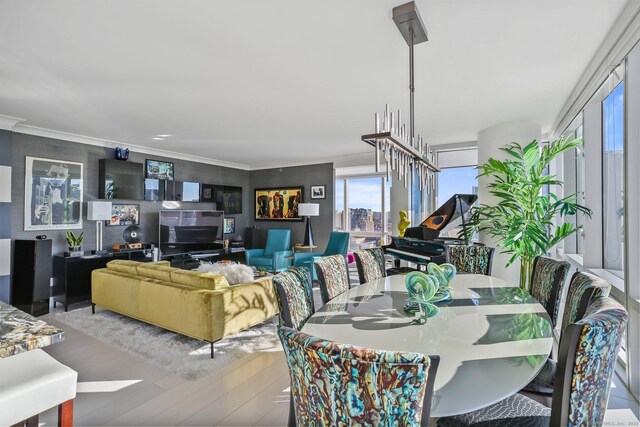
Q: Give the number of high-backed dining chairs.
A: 8